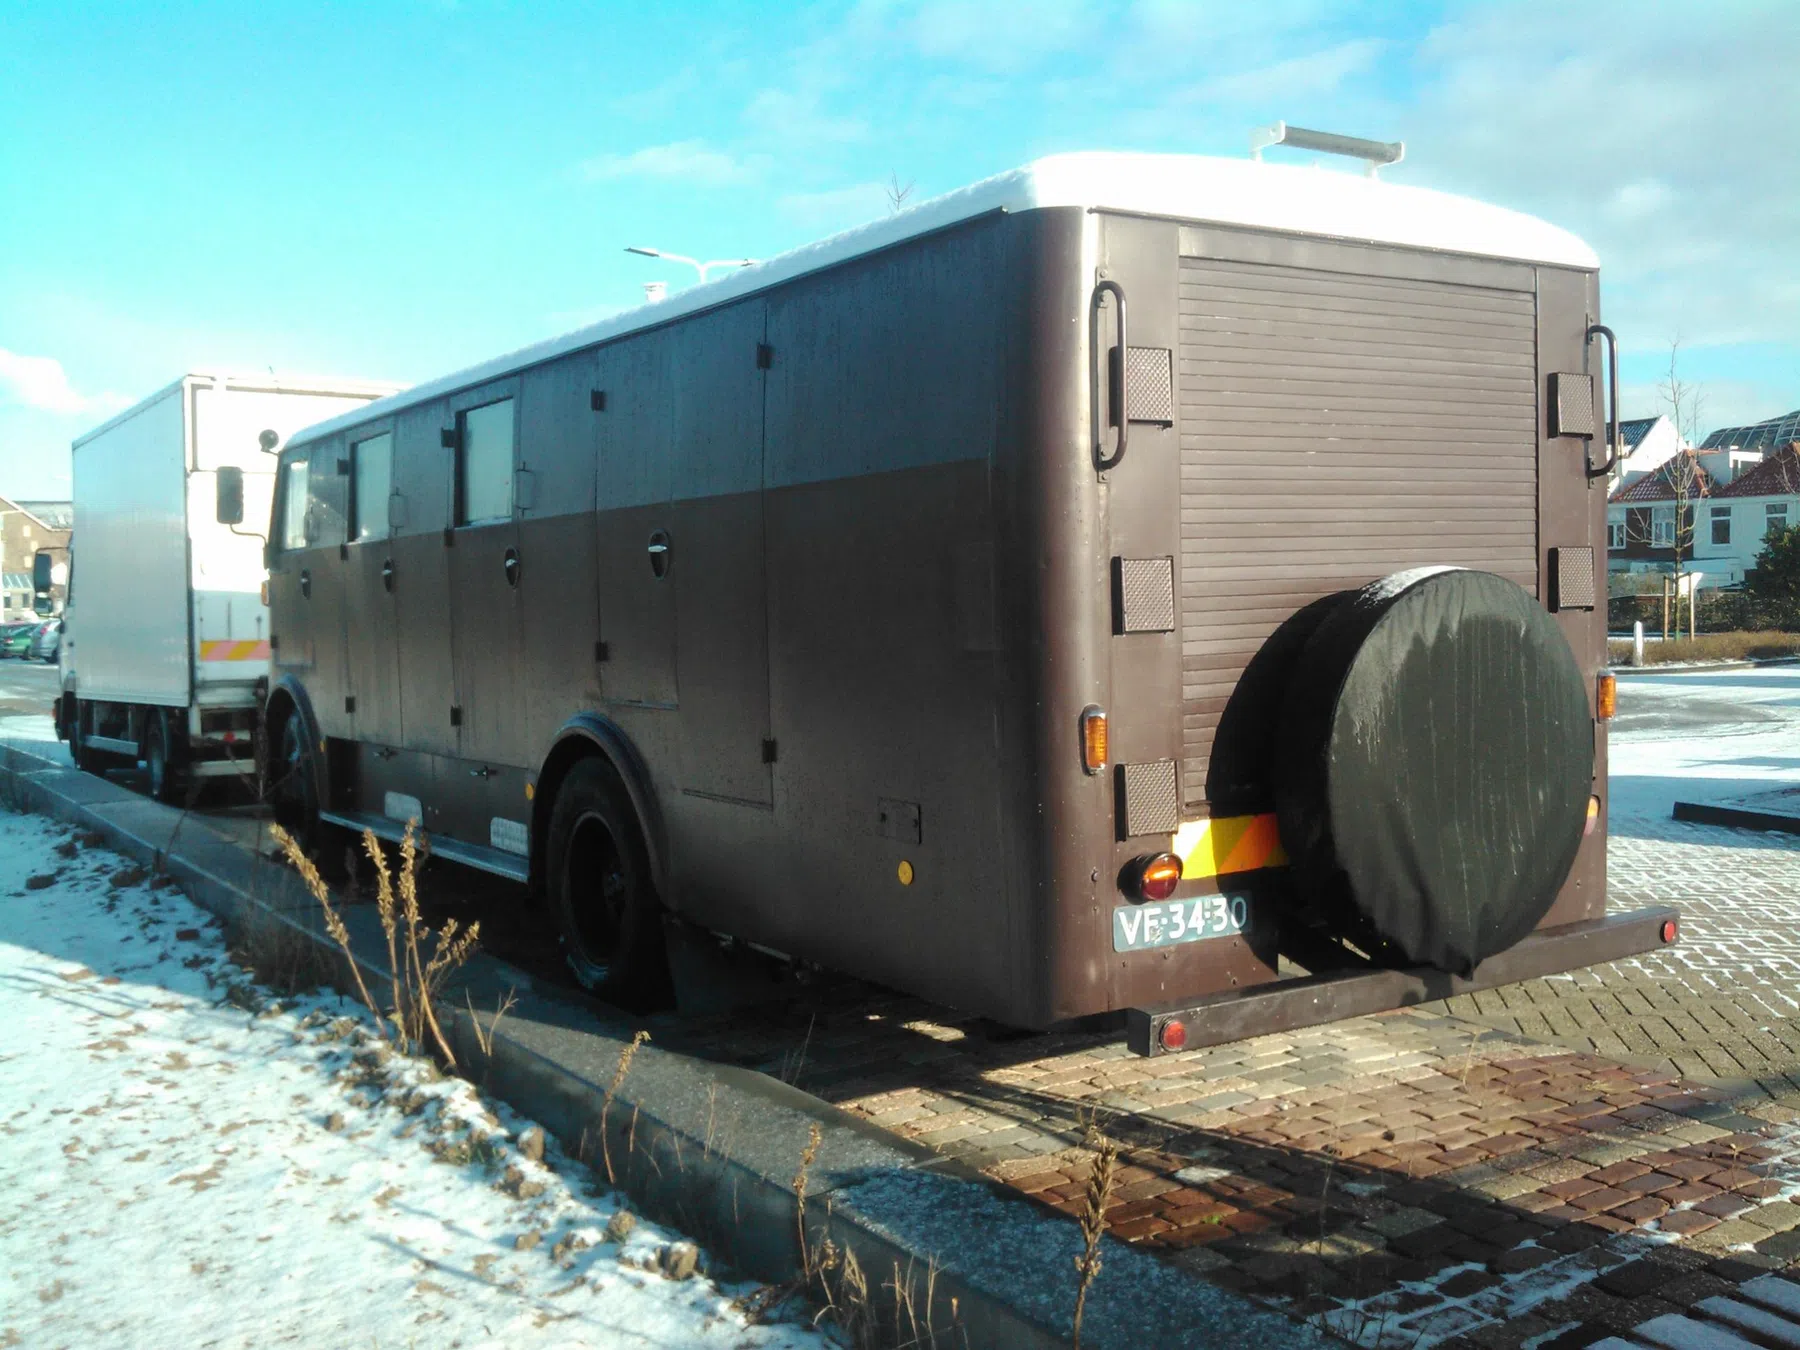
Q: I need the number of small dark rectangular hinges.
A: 11